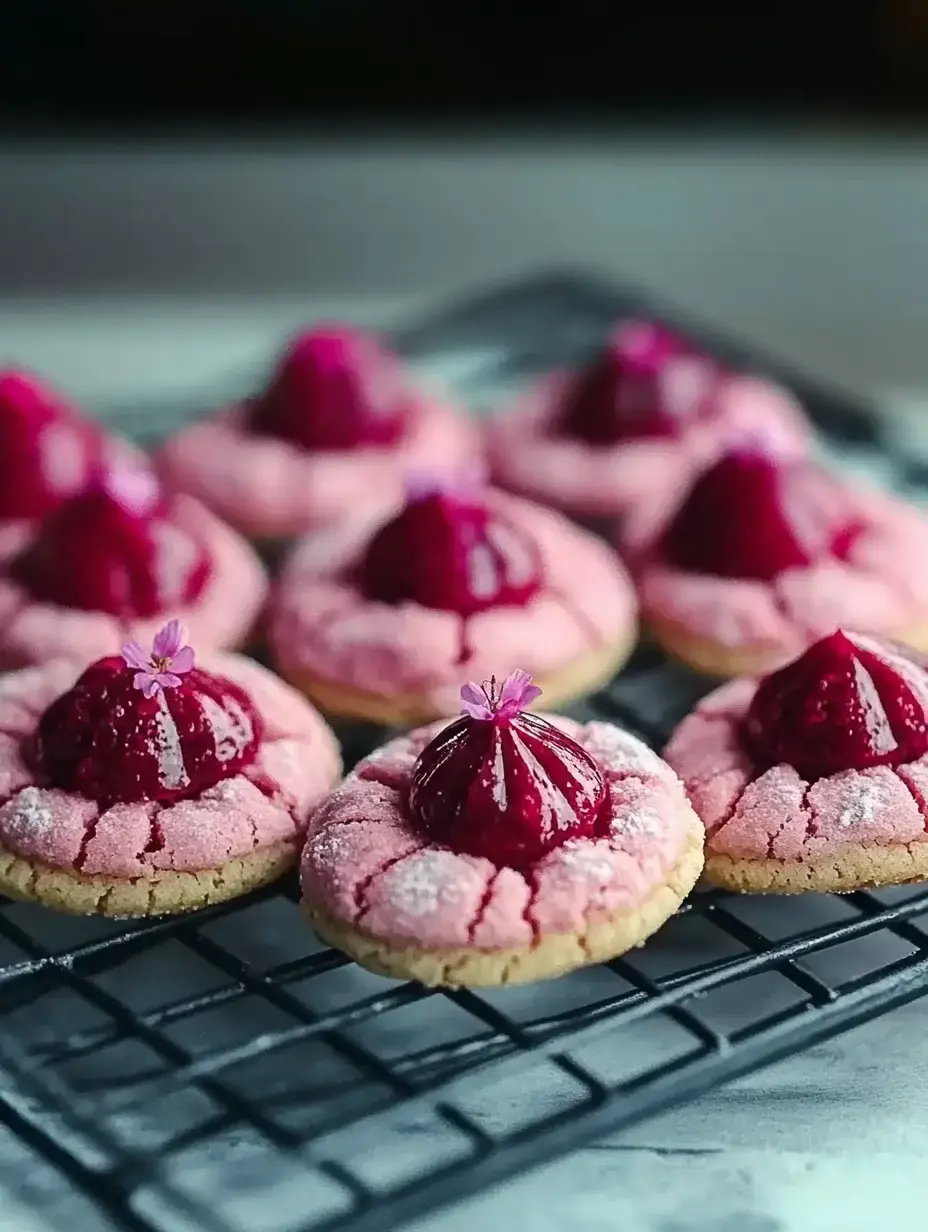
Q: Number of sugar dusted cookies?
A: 9